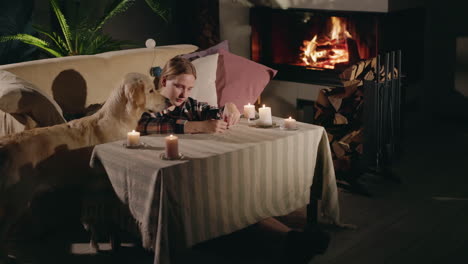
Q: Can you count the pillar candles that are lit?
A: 5